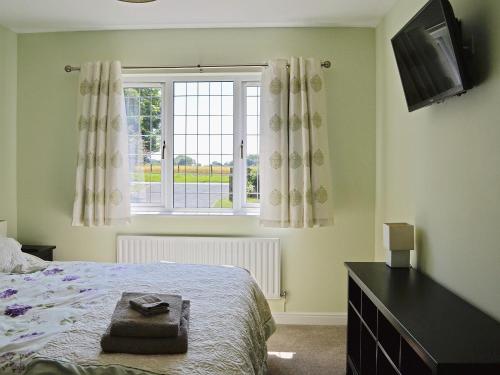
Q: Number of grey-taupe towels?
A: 3